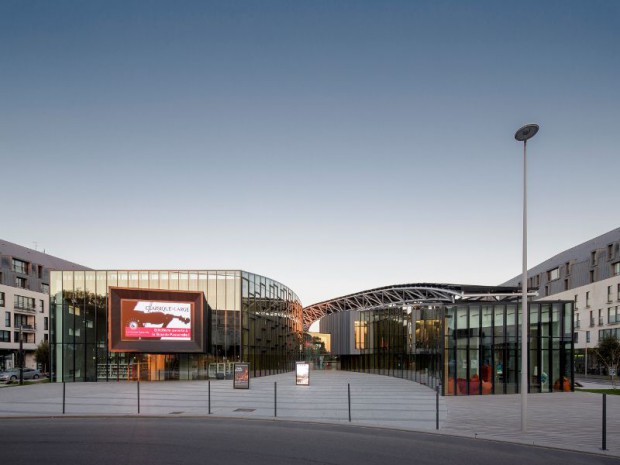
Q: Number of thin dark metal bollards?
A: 7